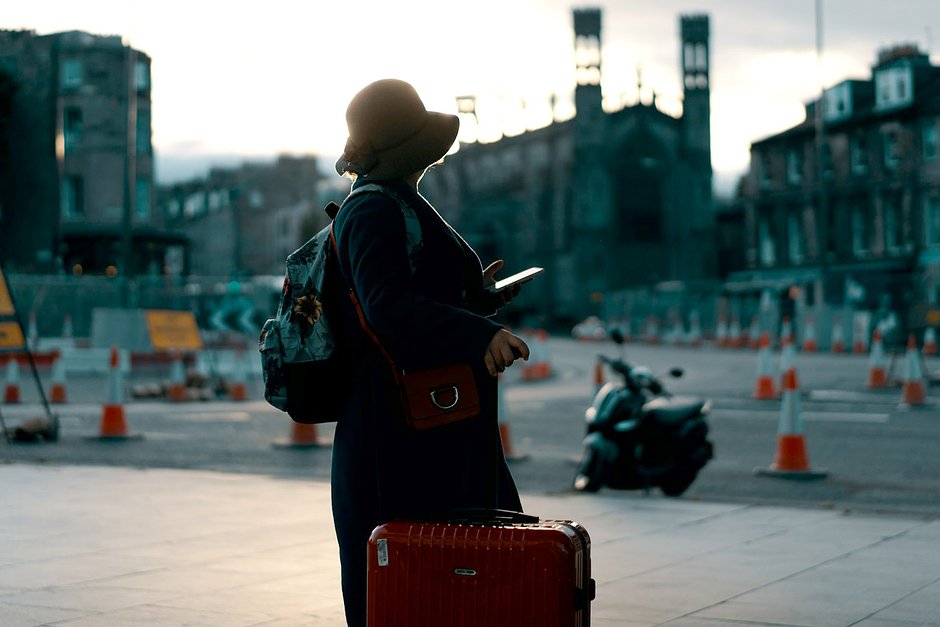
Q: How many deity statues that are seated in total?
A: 0